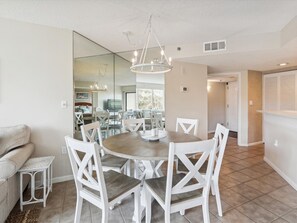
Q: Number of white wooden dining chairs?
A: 6